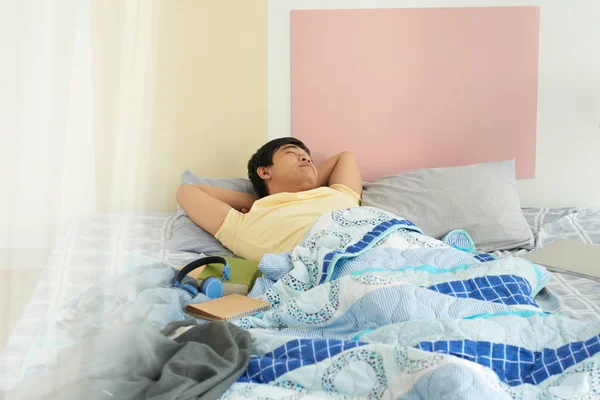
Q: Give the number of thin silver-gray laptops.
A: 1